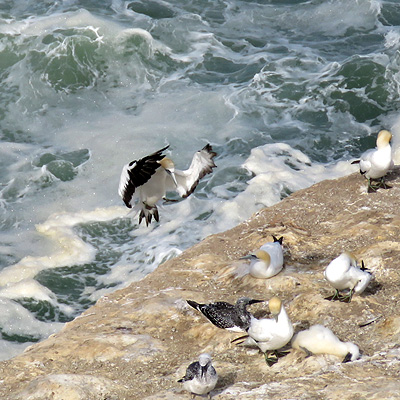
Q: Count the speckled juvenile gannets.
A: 2